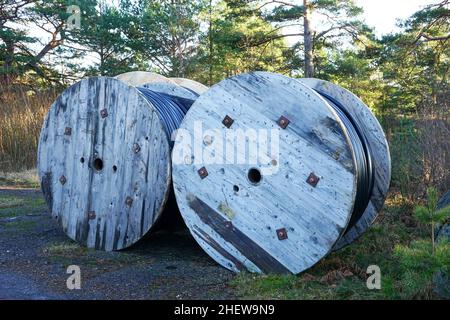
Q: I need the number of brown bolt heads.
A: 12